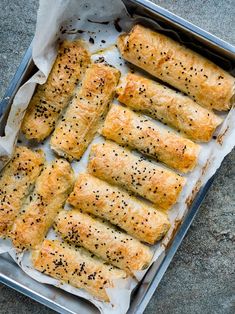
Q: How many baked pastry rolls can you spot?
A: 11